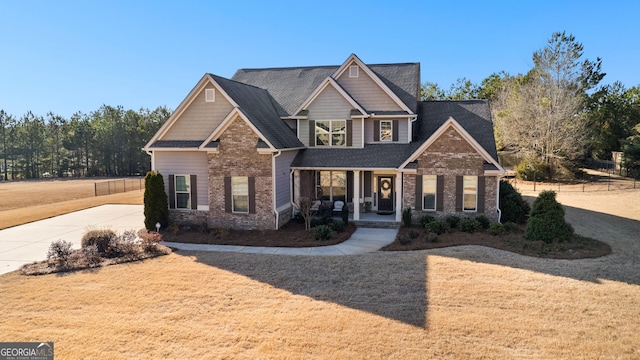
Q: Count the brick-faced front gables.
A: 2